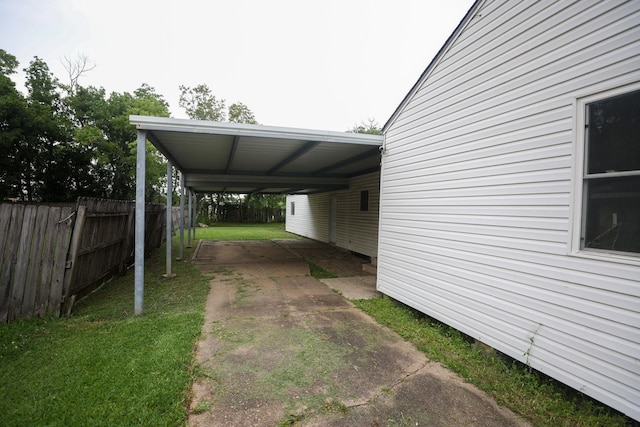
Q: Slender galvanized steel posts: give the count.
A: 5